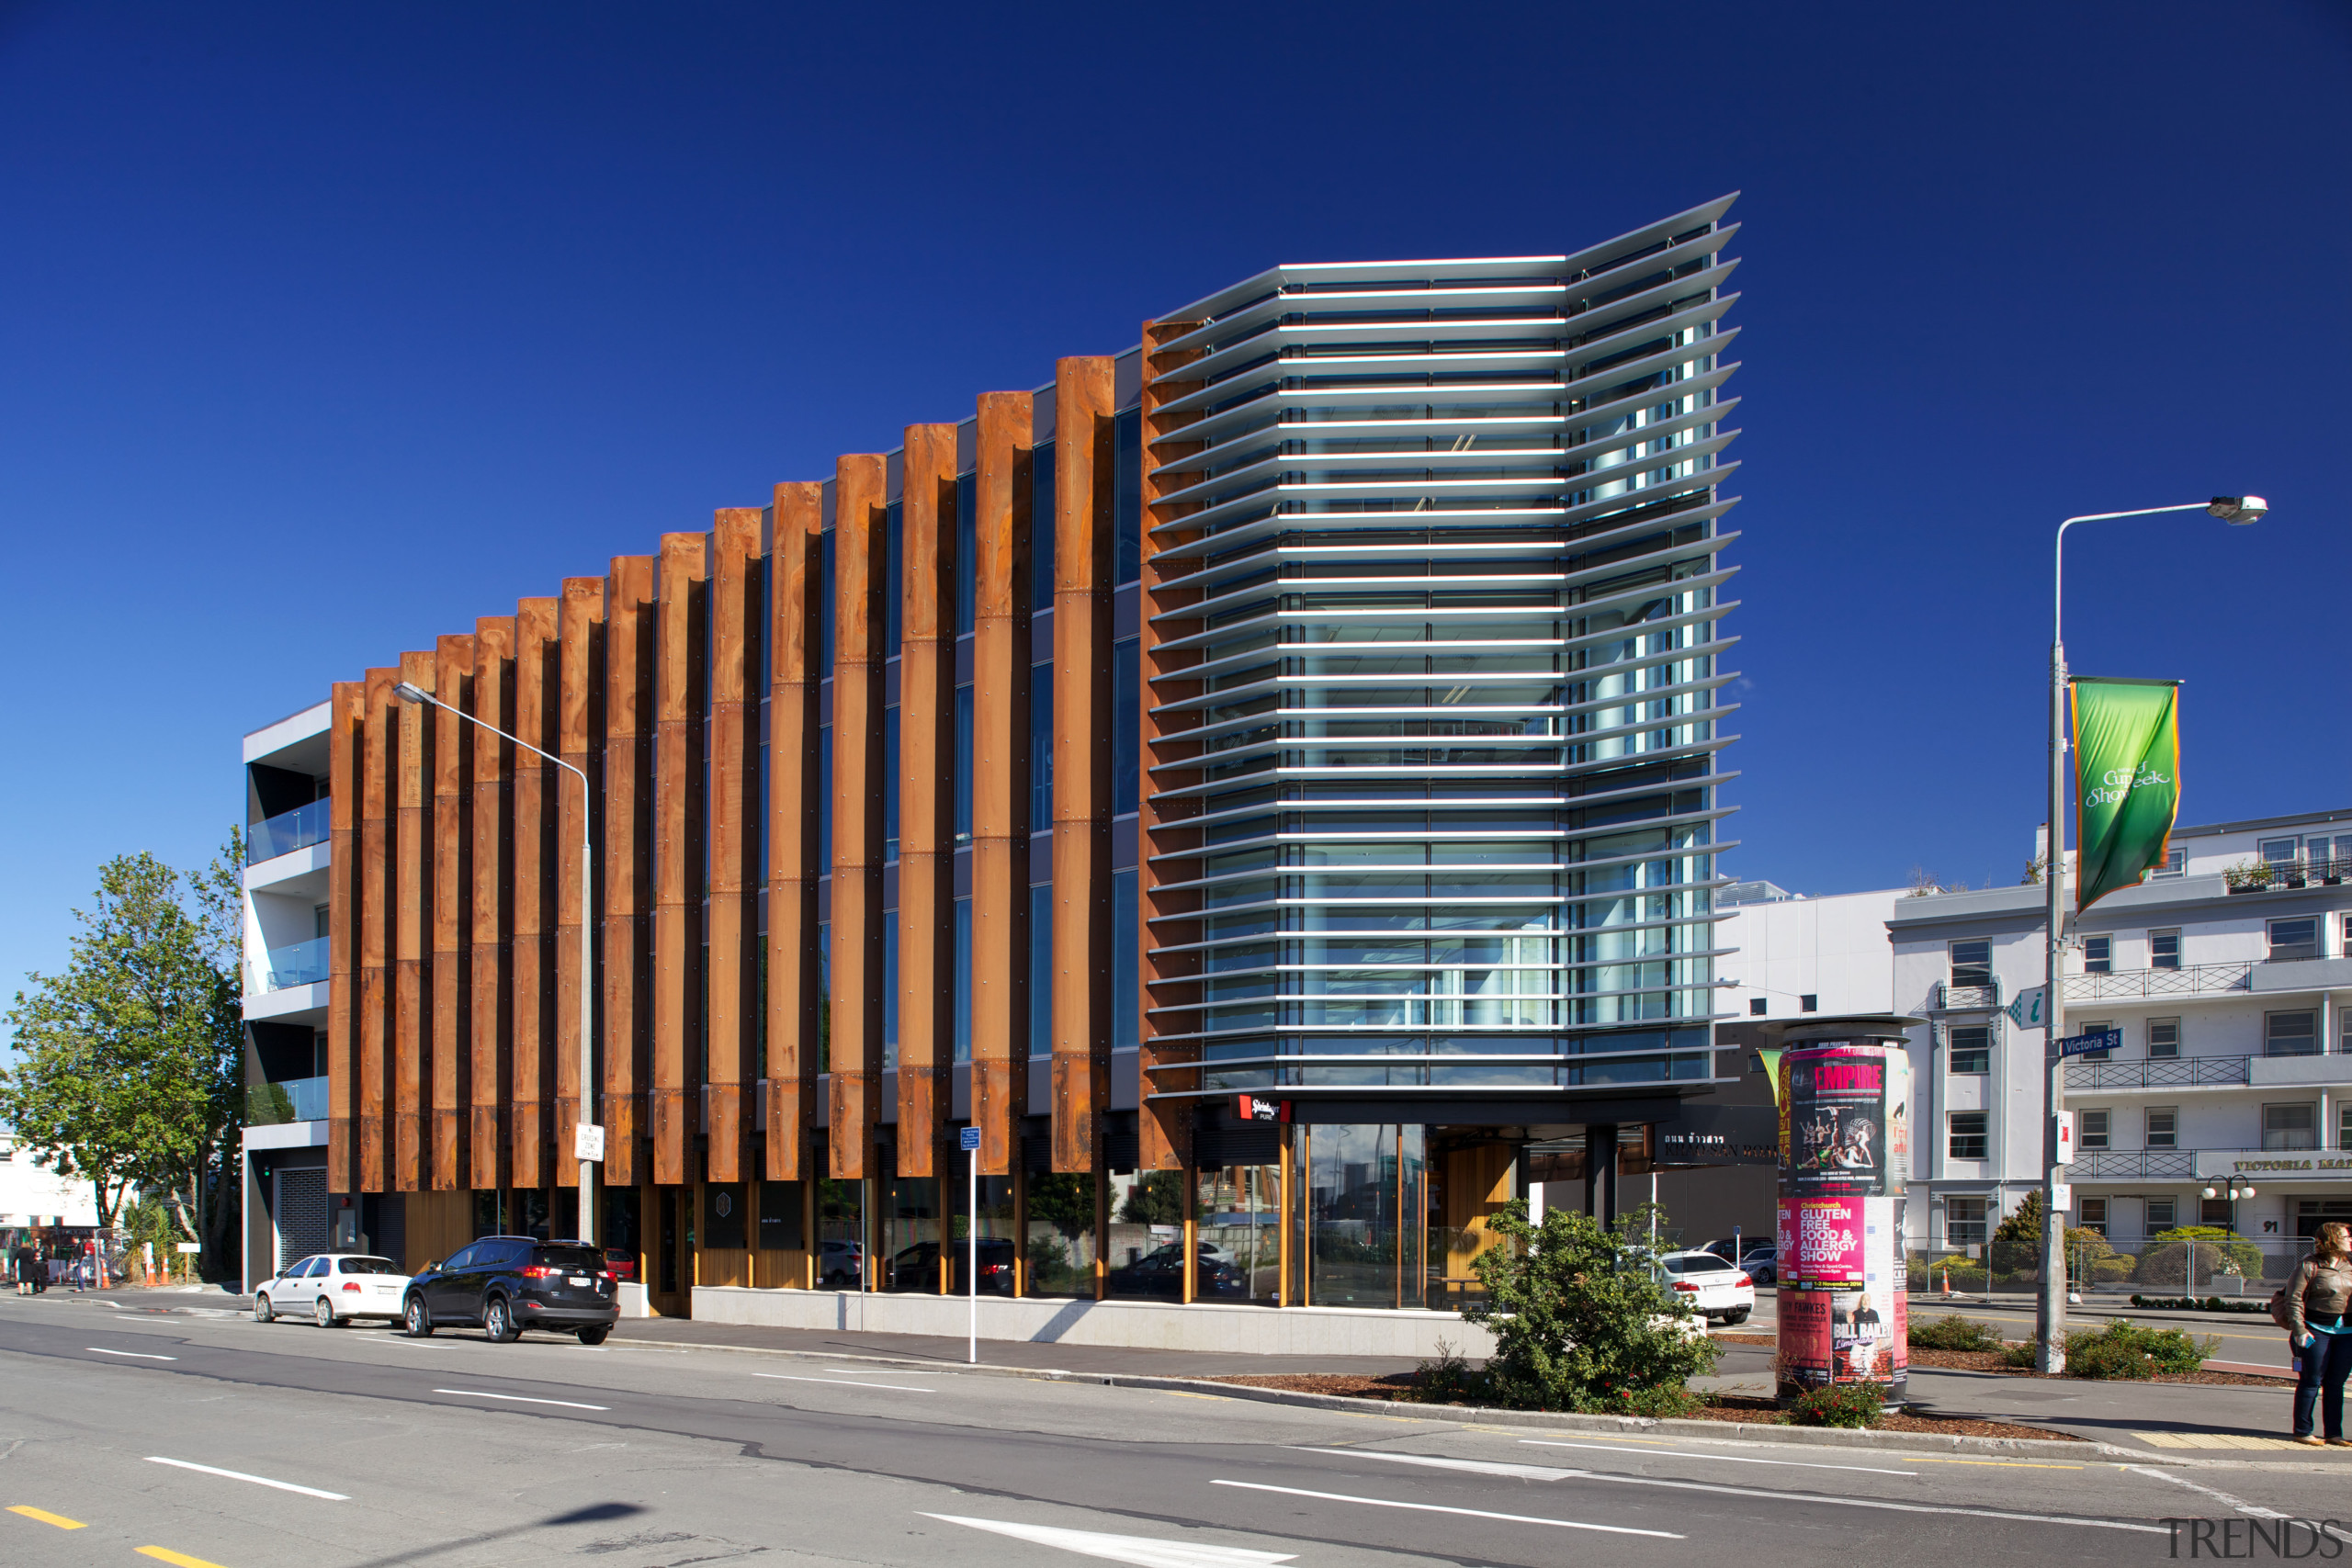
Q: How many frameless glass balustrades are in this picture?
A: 3